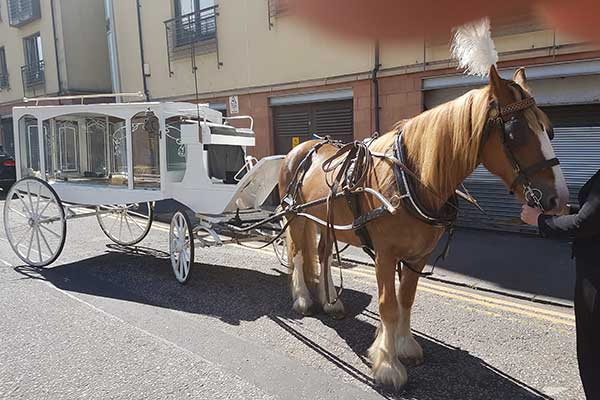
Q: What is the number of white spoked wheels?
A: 4